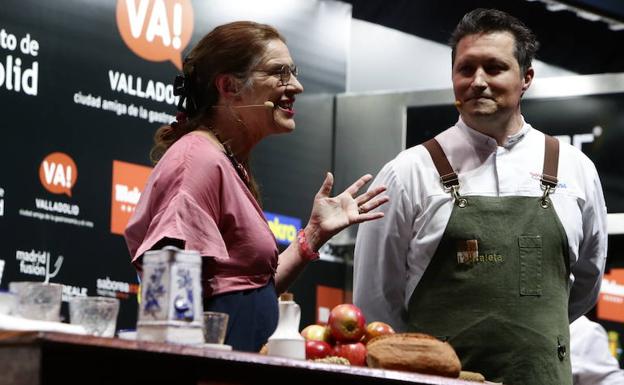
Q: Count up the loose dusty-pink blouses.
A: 1